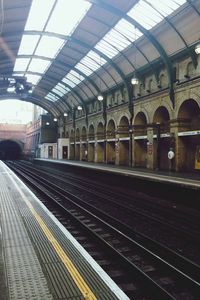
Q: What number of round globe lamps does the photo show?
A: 7